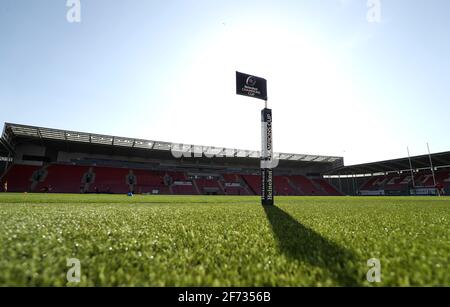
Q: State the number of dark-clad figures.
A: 0